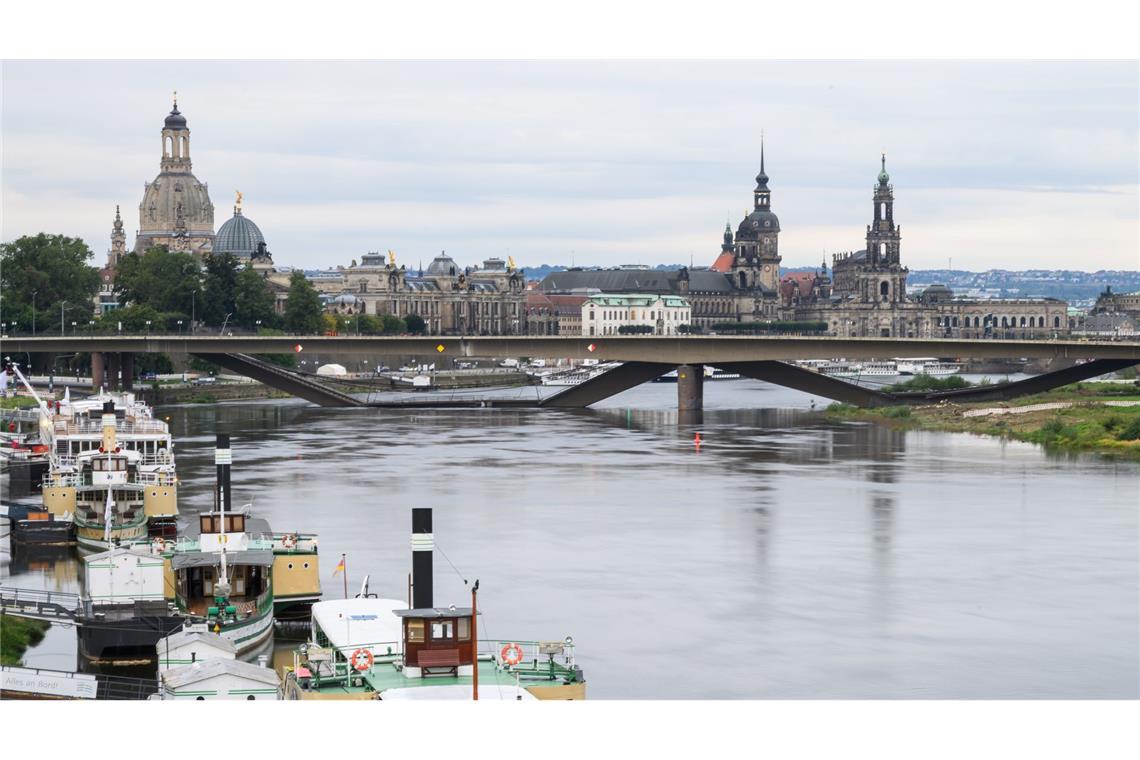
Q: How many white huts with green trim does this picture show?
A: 3